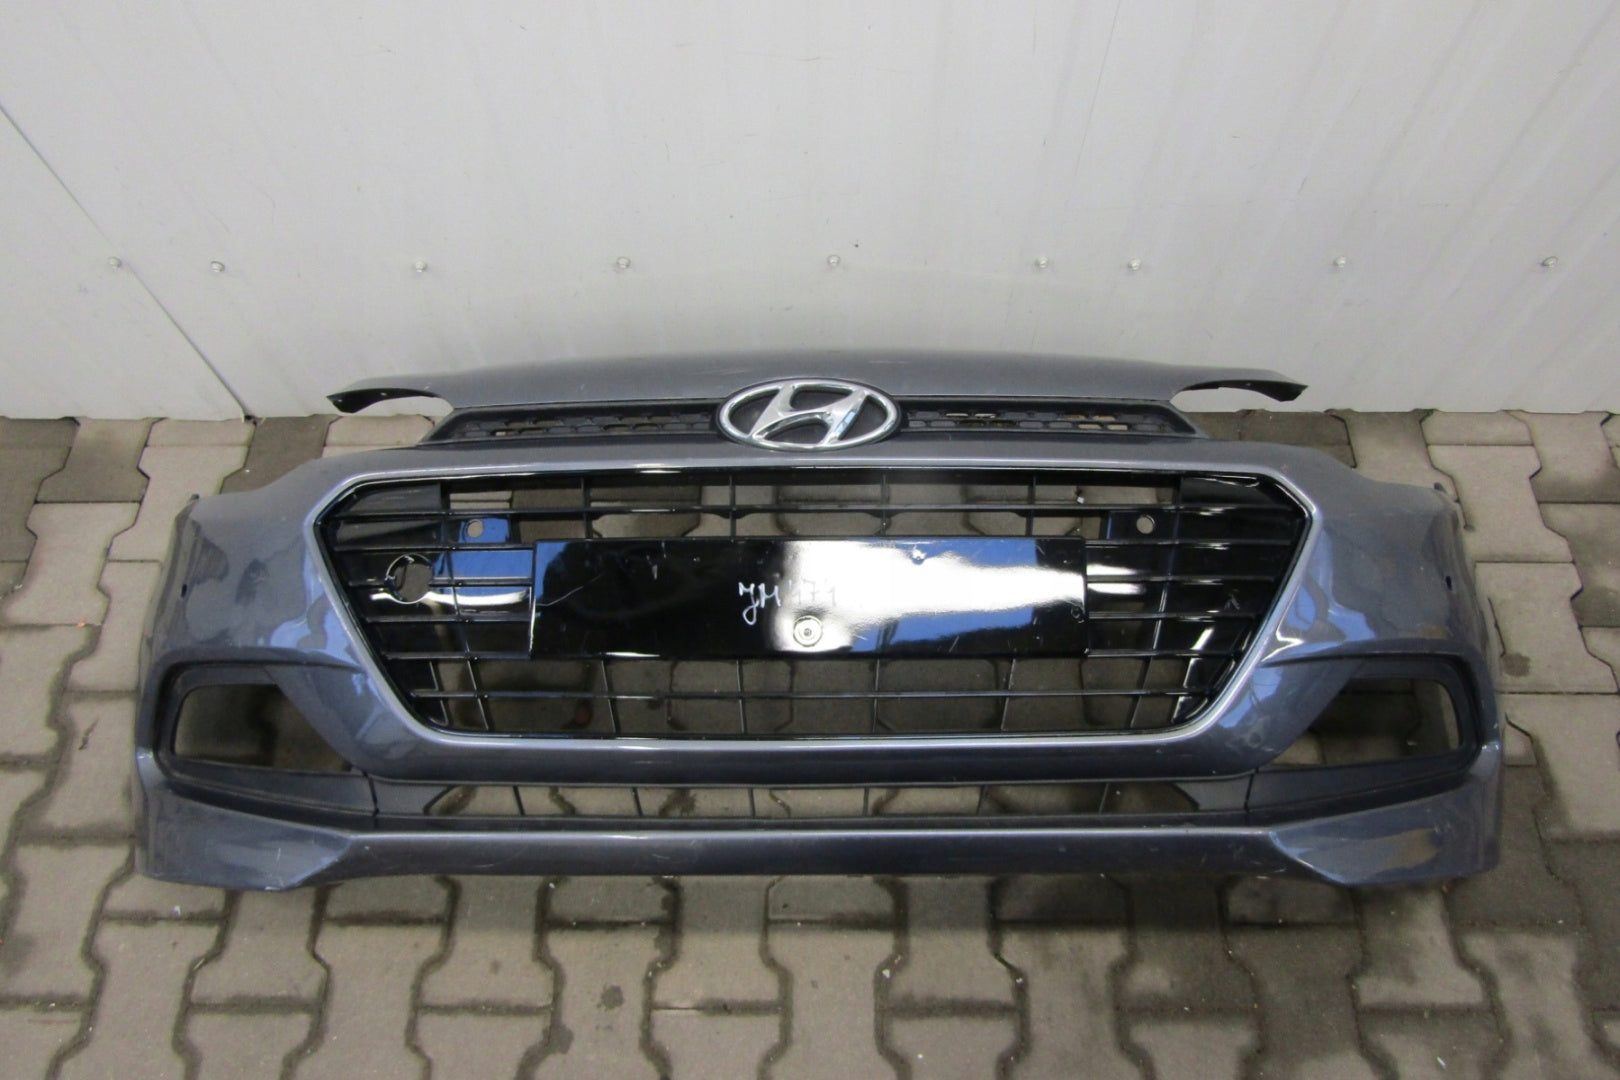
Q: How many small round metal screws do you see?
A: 9